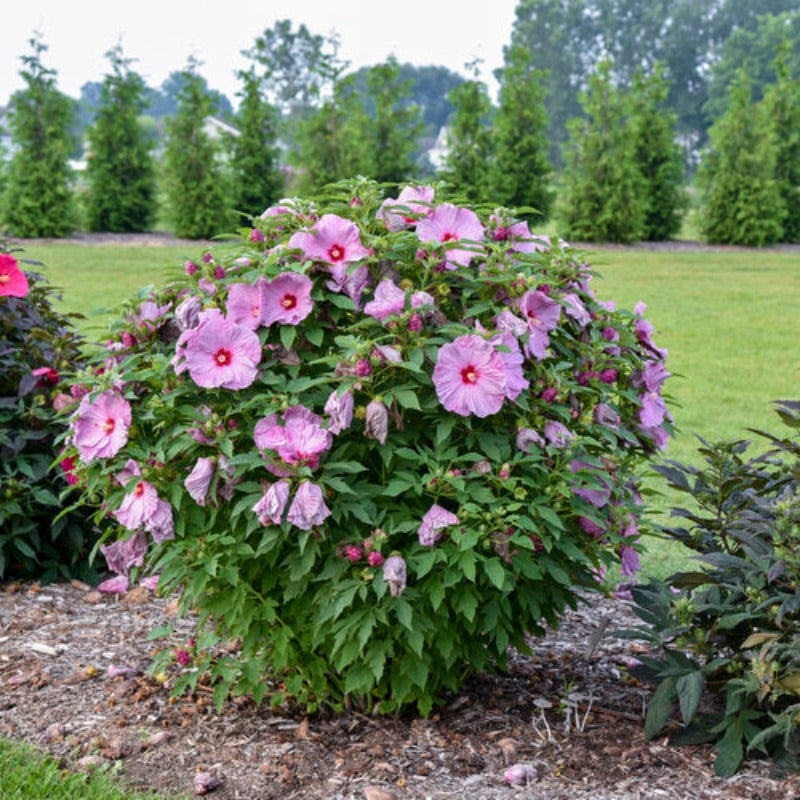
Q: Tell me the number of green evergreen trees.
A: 12